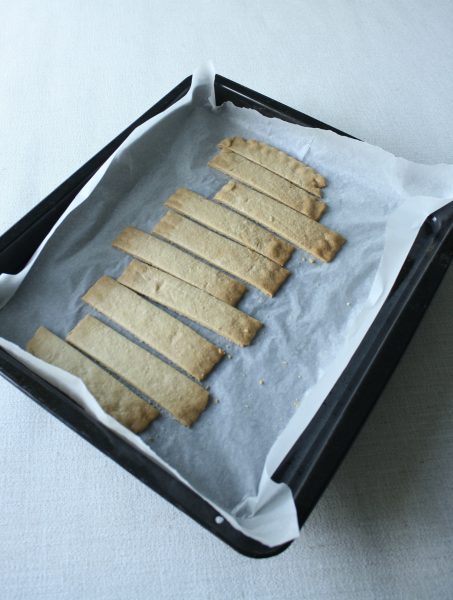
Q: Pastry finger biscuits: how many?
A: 10